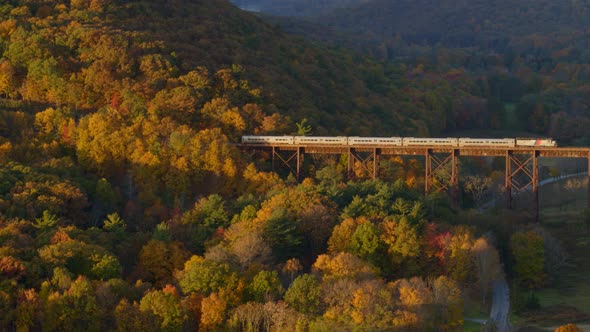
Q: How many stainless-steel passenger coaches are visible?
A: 5